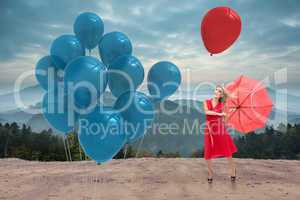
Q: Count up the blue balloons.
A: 10